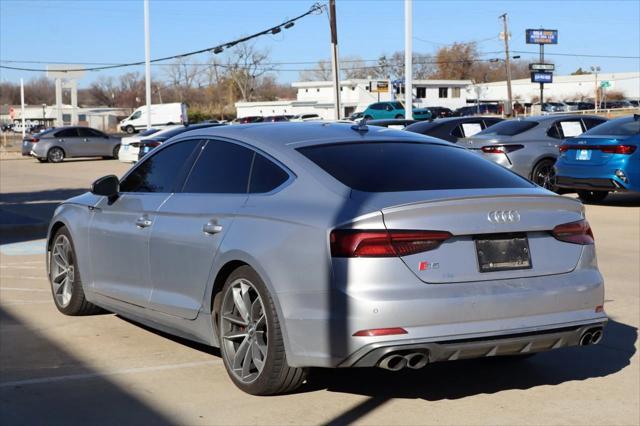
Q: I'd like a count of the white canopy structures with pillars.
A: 1